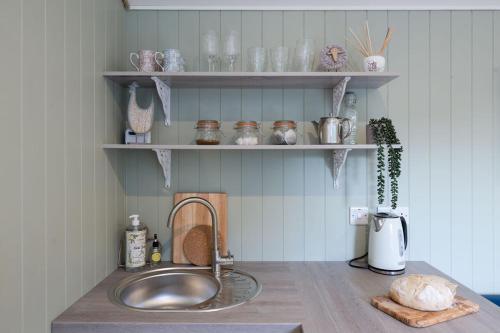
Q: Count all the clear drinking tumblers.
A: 3